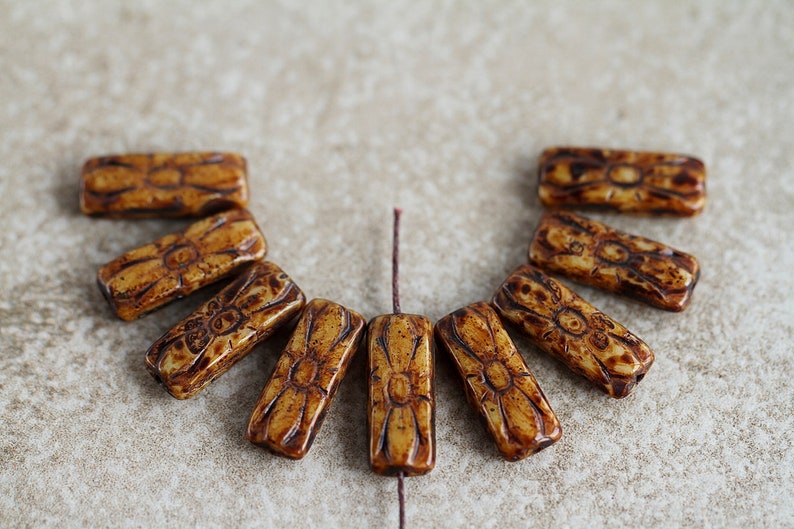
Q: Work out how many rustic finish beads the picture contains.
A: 9